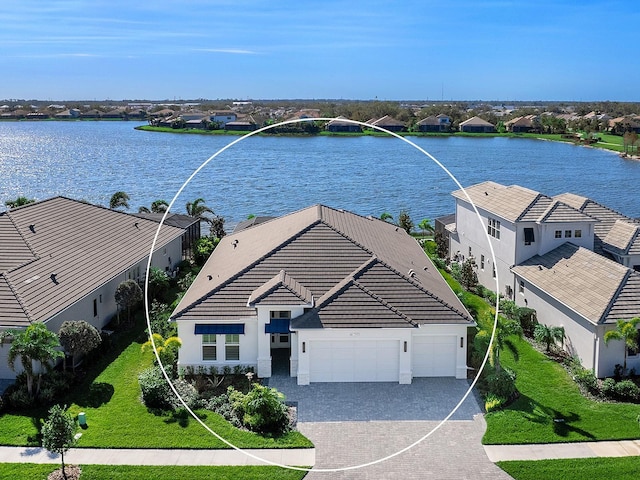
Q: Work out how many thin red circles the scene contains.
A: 0